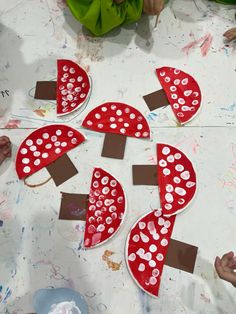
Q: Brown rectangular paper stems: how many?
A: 7